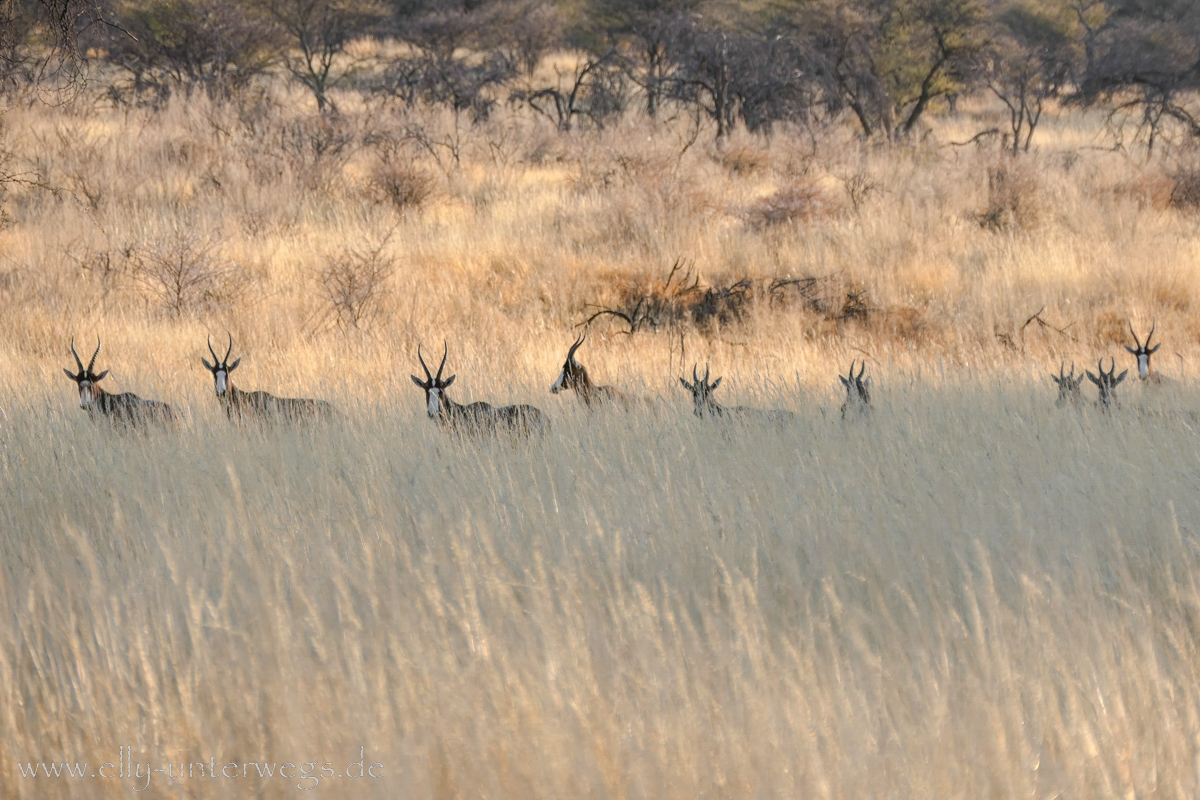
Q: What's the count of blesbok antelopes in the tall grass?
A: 9